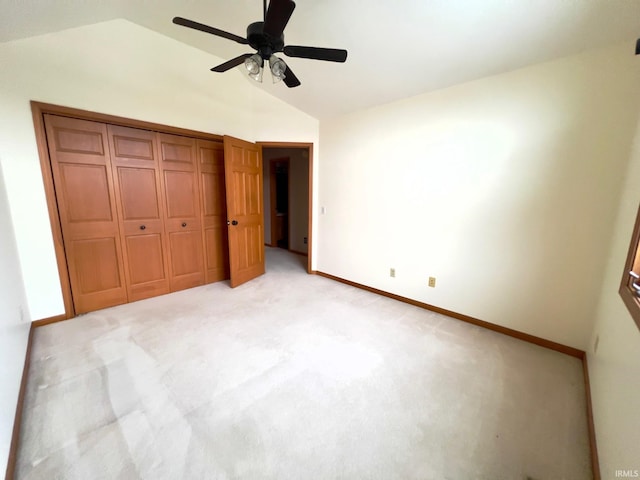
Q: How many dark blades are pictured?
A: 5